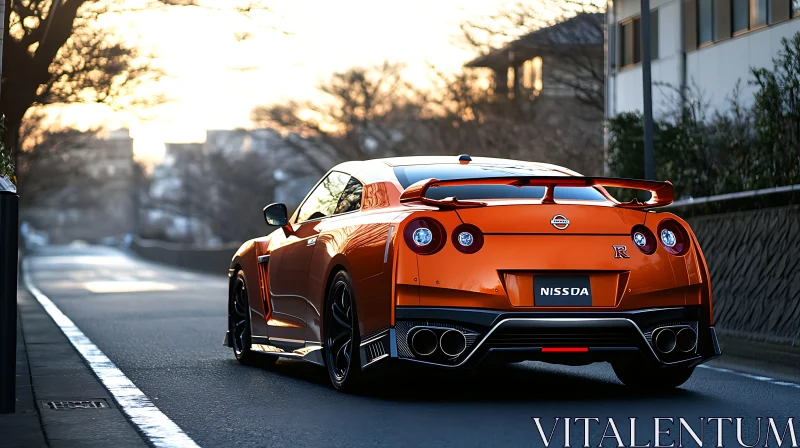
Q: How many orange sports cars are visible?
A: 1